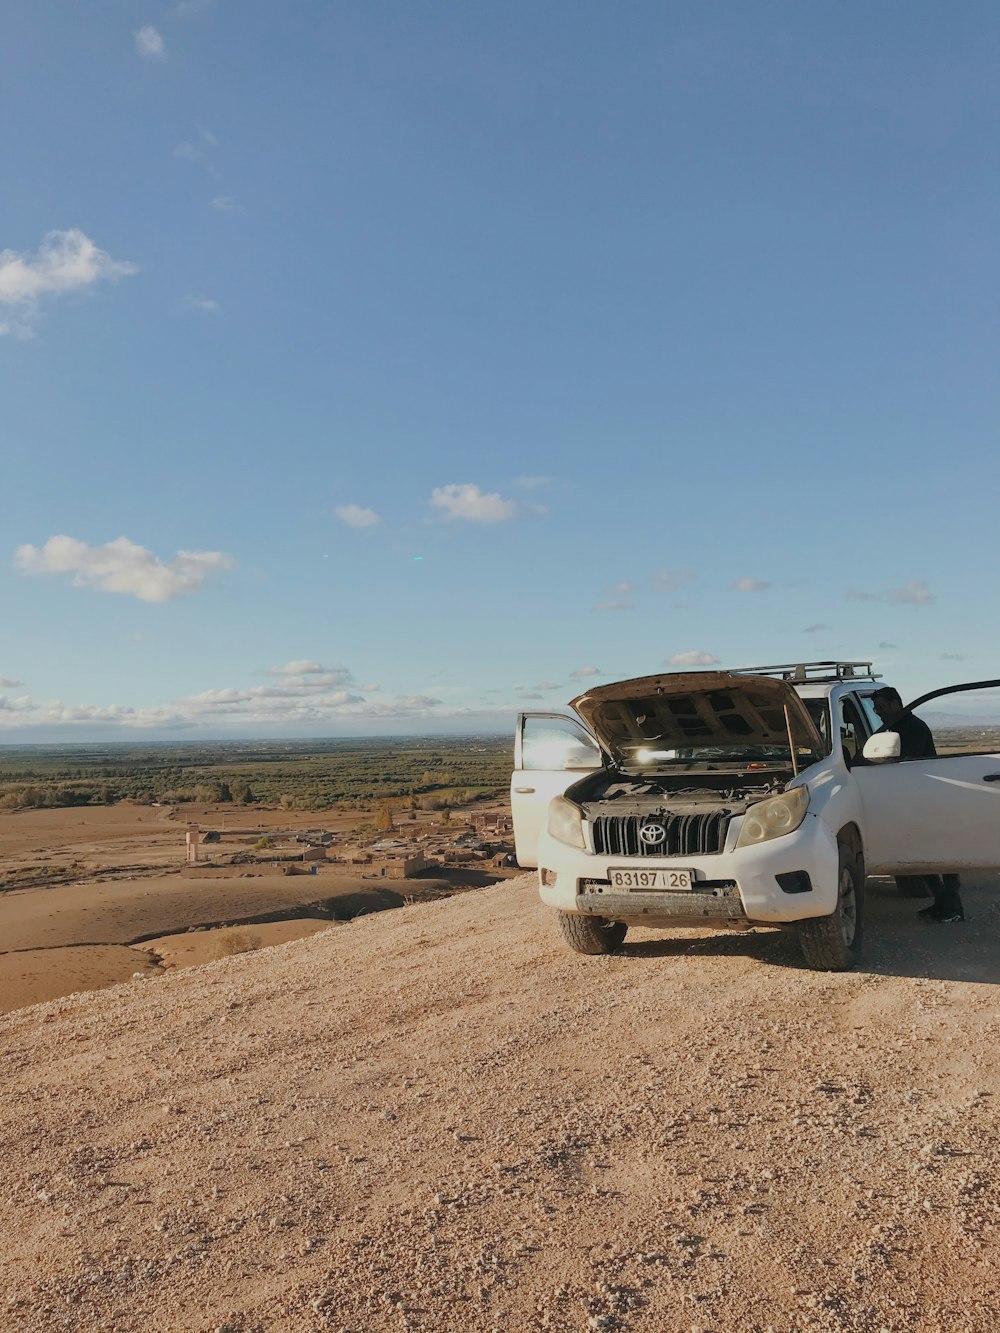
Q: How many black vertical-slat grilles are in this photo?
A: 1